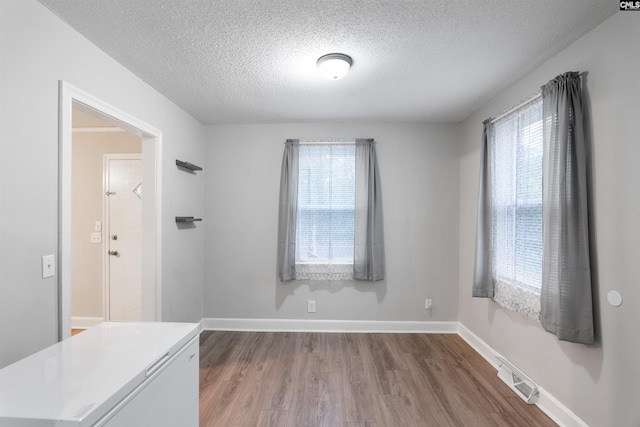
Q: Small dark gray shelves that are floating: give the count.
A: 2